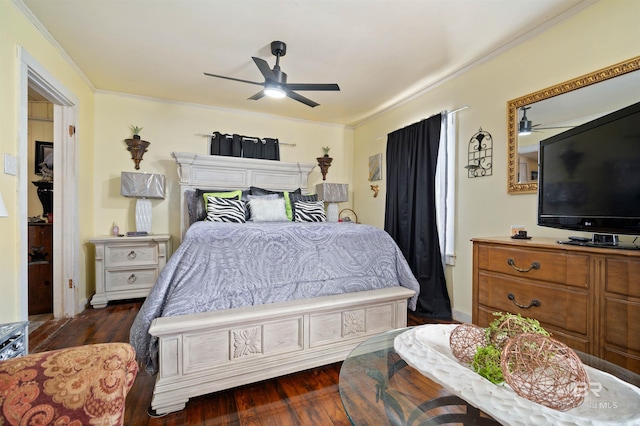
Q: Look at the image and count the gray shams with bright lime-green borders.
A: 2